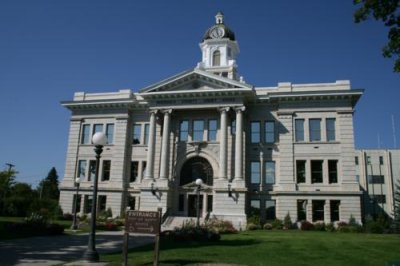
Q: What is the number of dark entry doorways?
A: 1